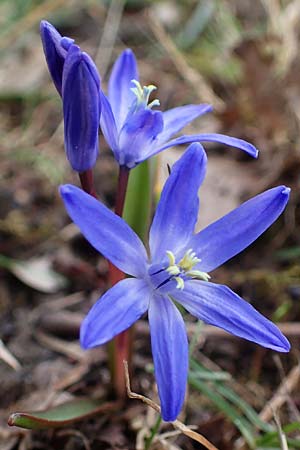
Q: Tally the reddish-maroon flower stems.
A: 2